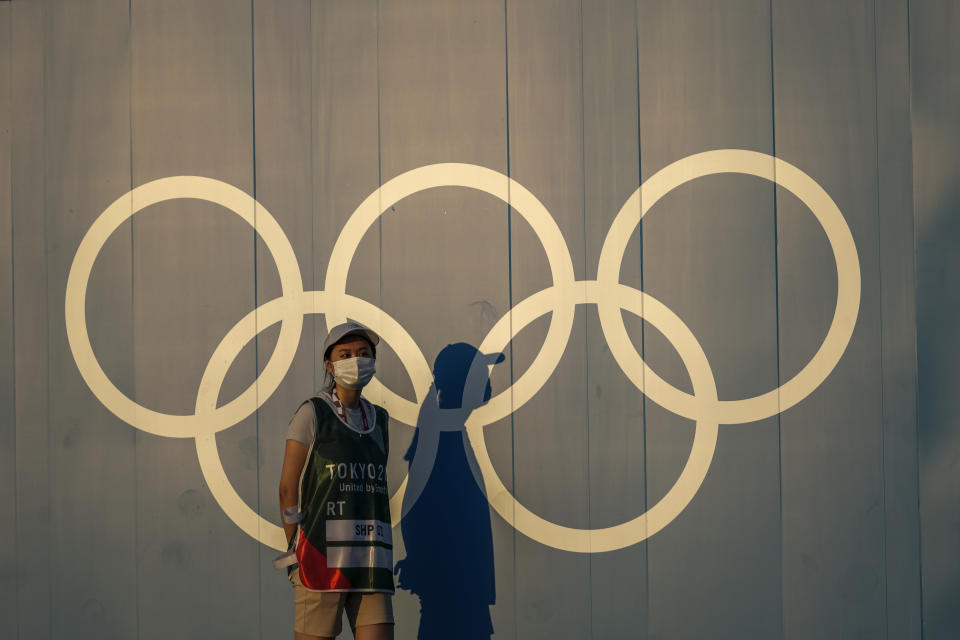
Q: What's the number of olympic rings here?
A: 5